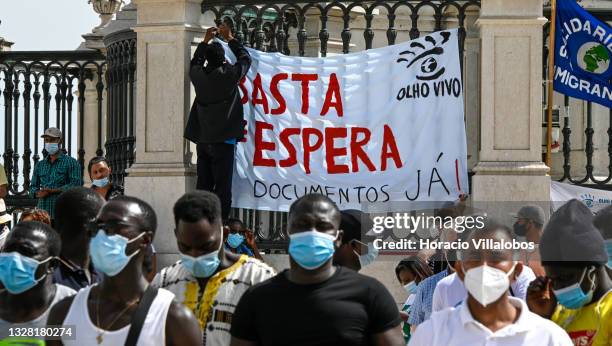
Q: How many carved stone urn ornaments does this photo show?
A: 1